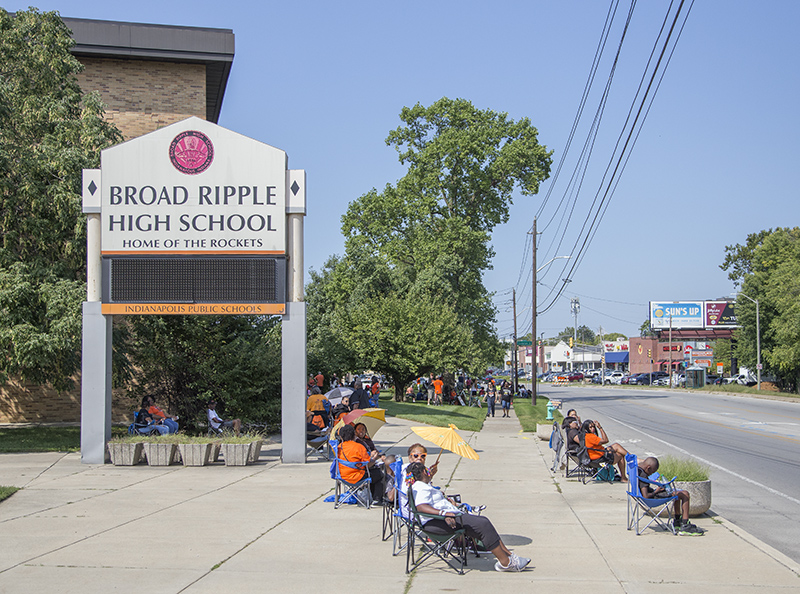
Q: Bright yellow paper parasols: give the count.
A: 1